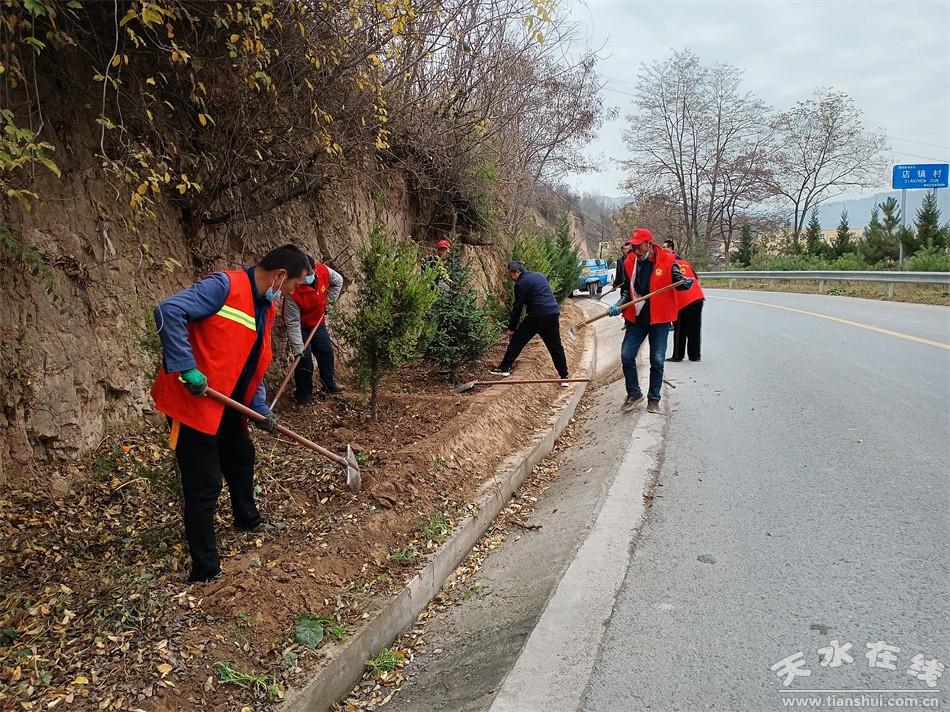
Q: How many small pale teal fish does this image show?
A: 0